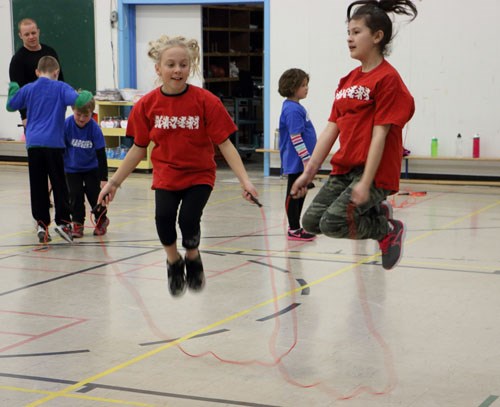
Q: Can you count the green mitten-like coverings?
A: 2